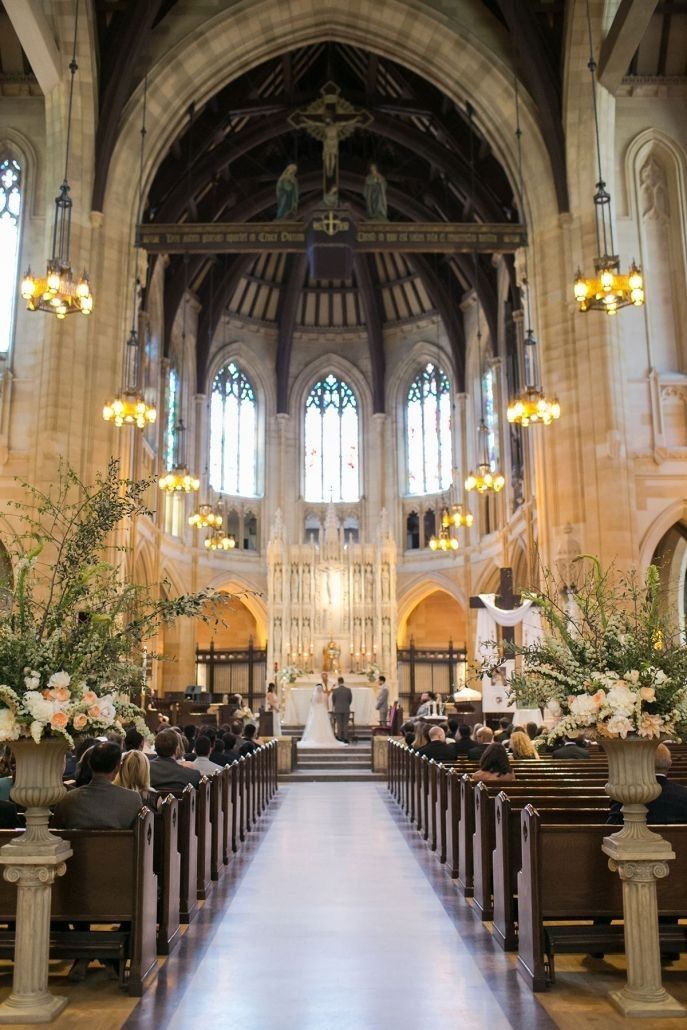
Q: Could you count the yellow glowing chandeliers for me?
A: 10